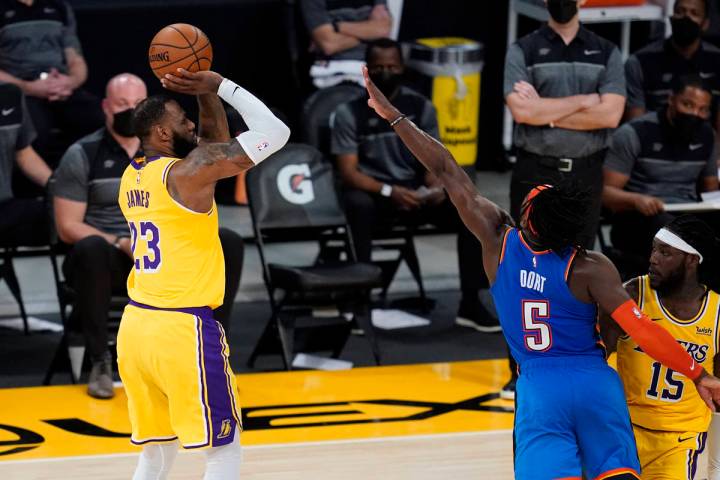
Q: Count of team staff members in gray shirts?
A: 8